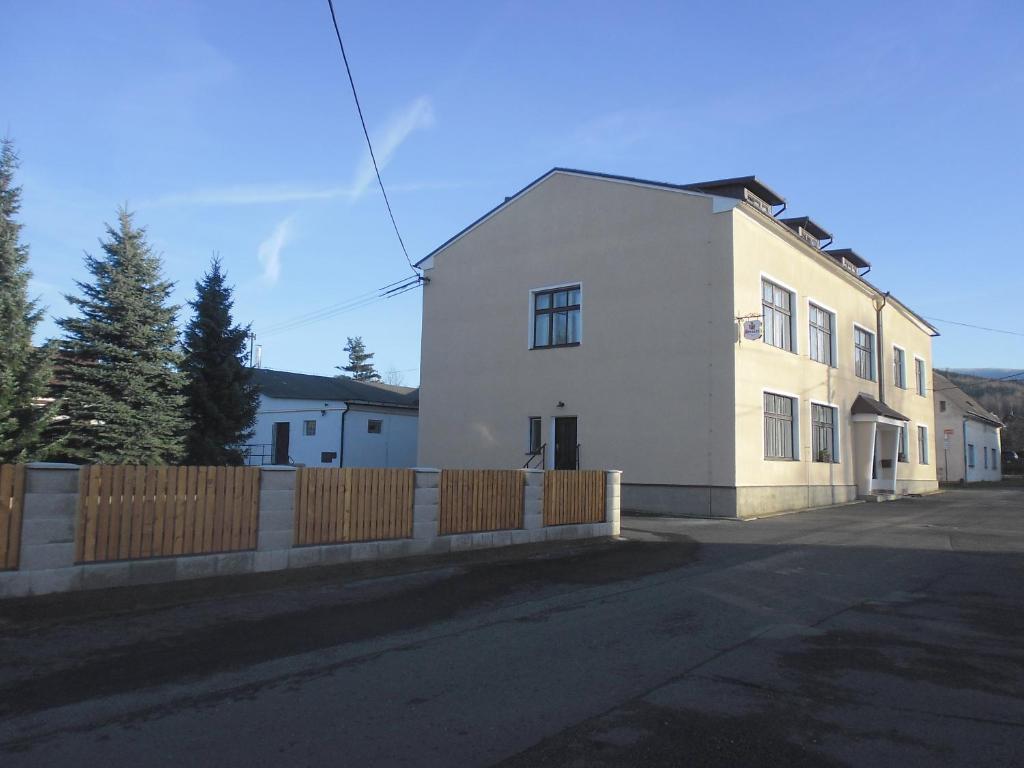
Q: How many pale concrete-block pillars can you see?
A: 5